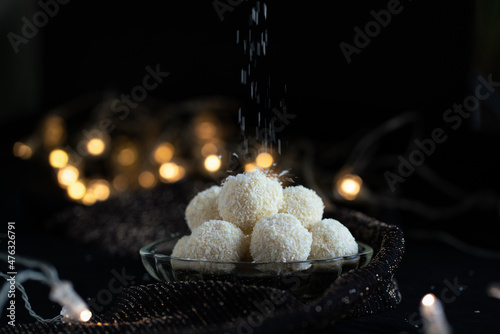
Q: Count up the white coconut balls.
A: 7